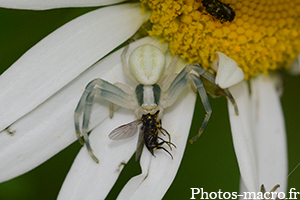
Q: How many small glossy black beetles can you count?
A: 1